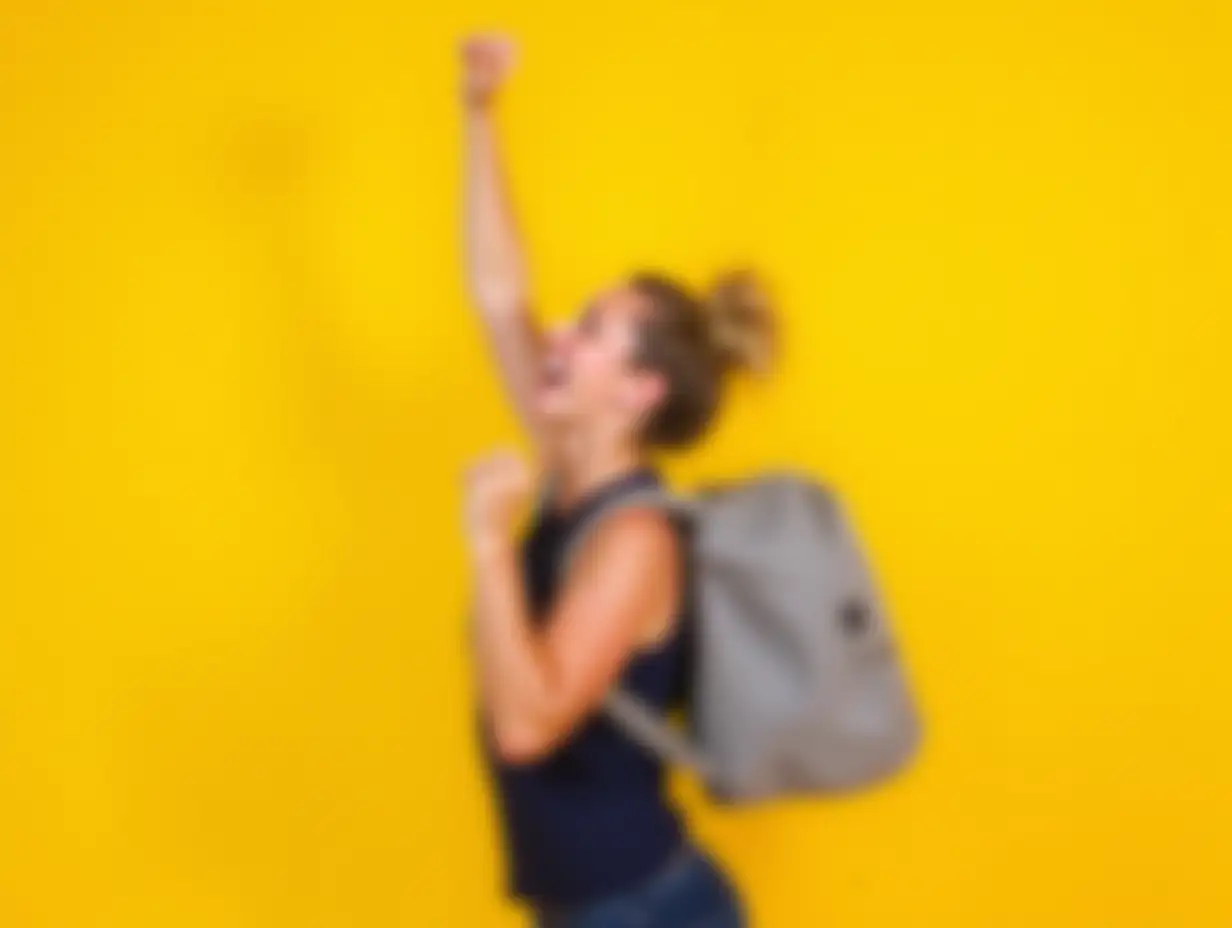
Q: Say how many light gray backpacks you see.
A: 1